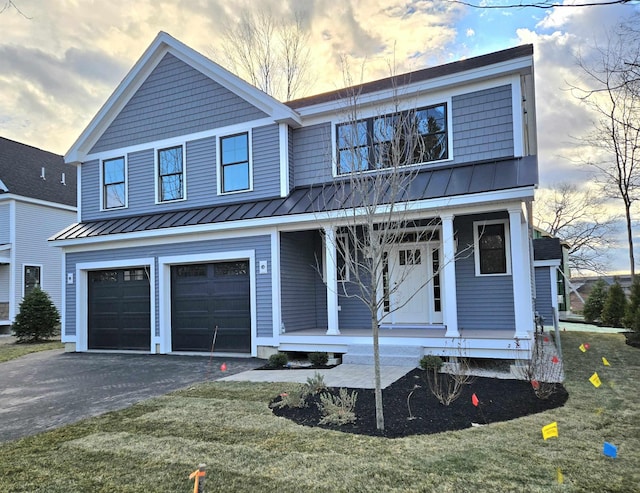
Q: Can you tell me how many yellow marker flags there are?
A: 4